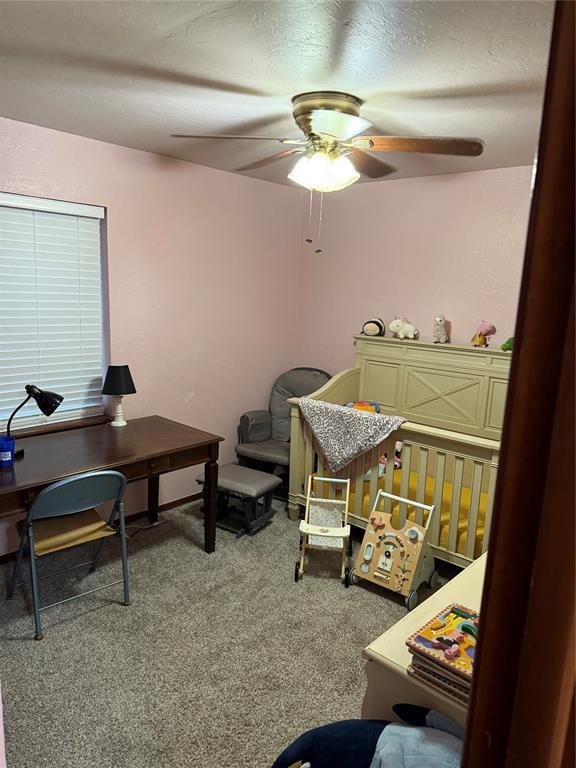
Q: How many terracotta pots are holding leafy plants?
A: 0